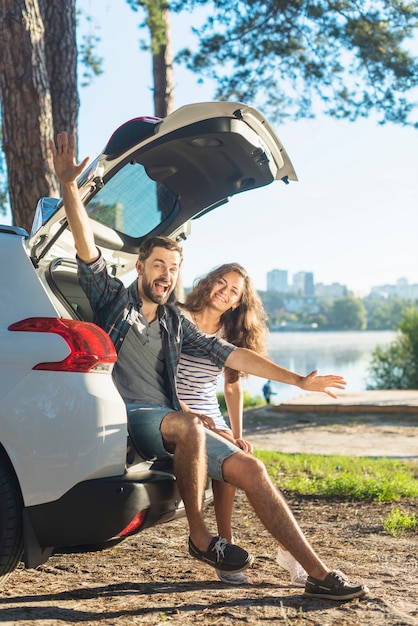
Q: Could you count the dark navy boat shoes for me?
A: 2